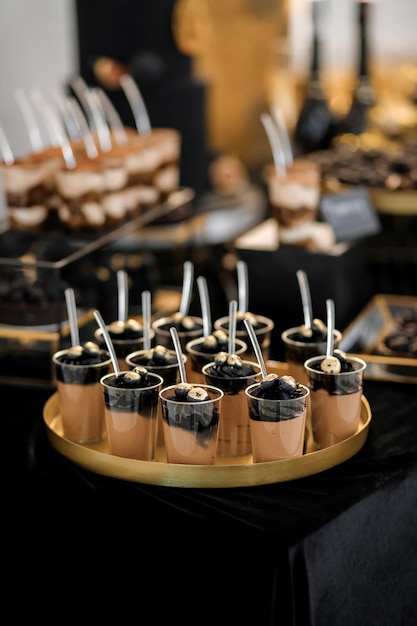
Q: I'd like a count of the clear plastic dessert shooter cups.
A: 12